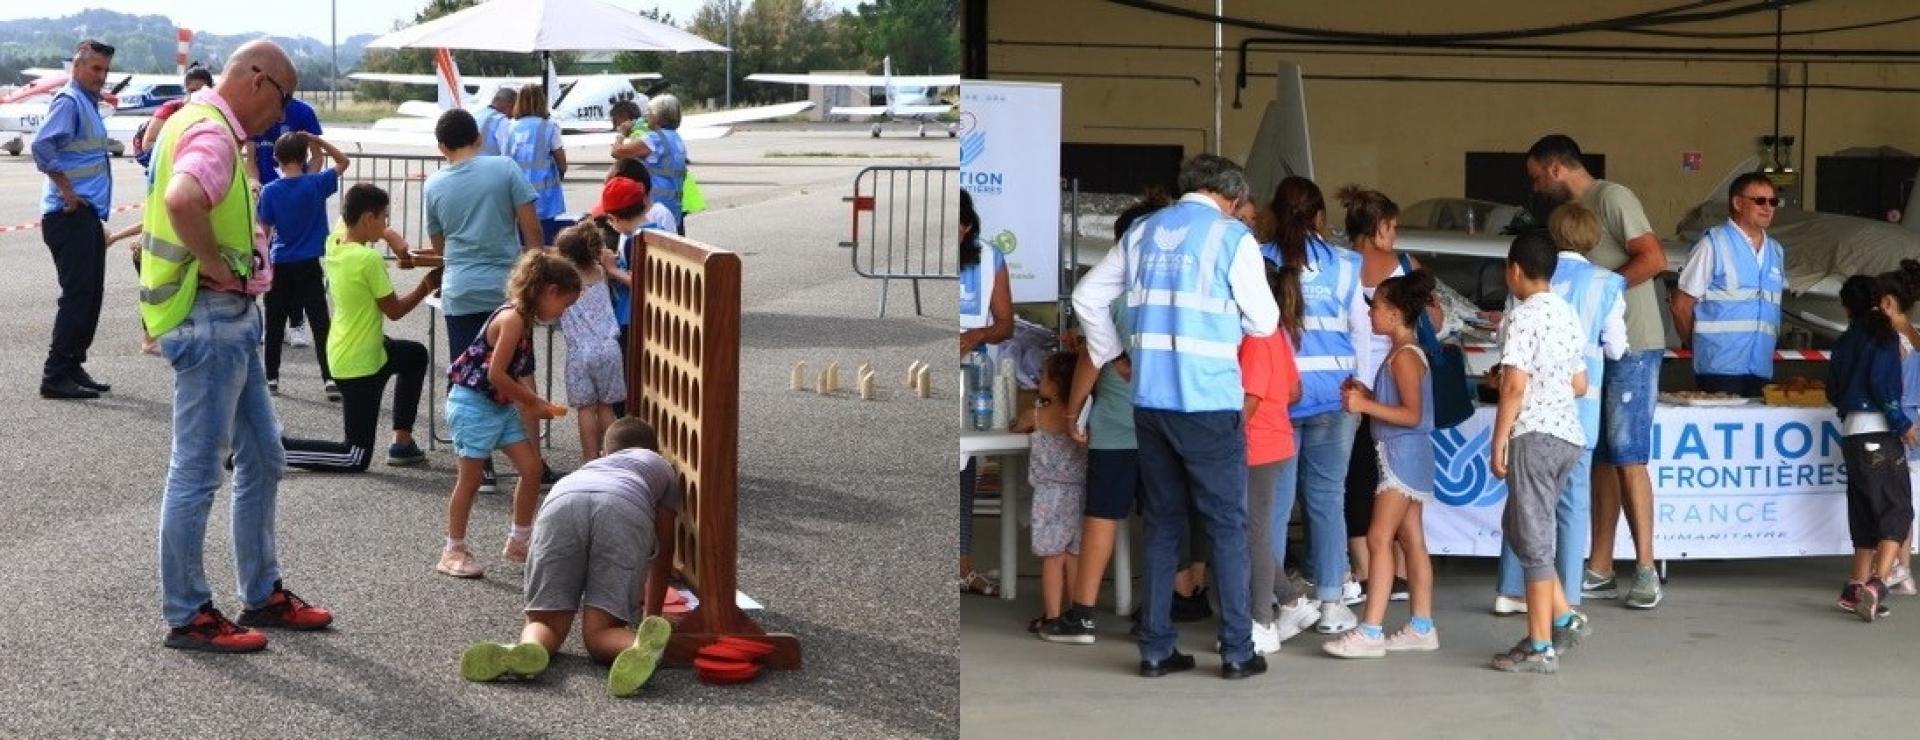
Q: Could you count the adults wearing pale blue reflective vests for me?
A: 9